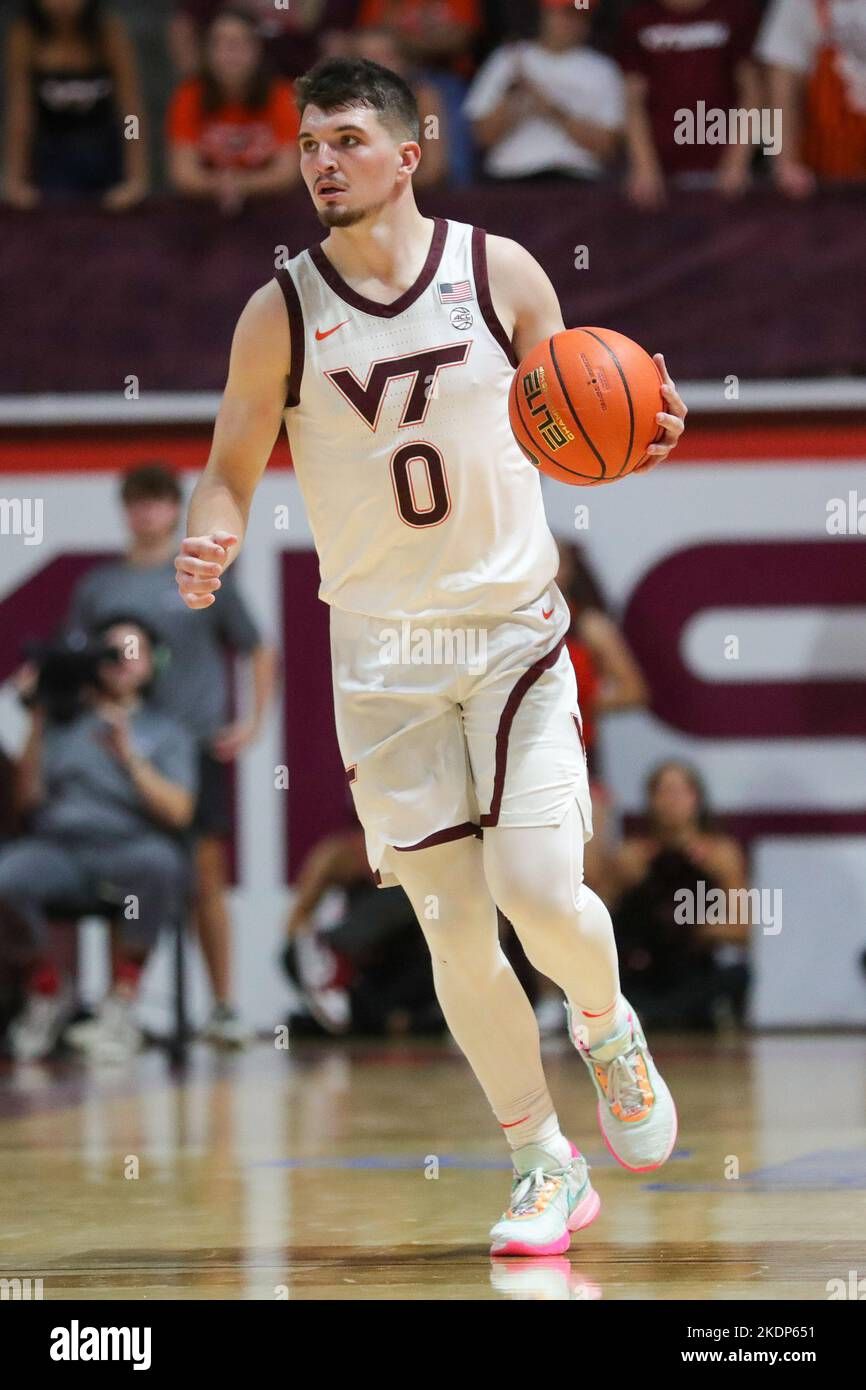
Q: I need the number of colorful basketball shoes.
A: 2